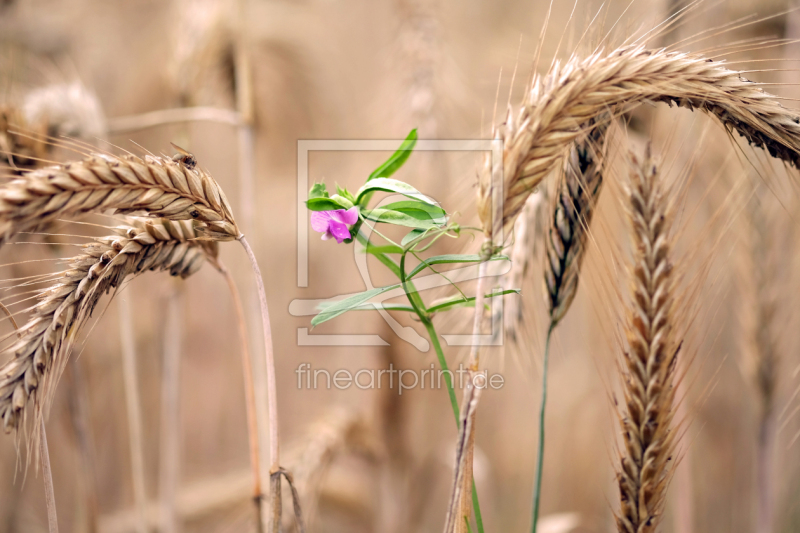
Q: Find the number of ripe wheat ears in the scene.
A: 5